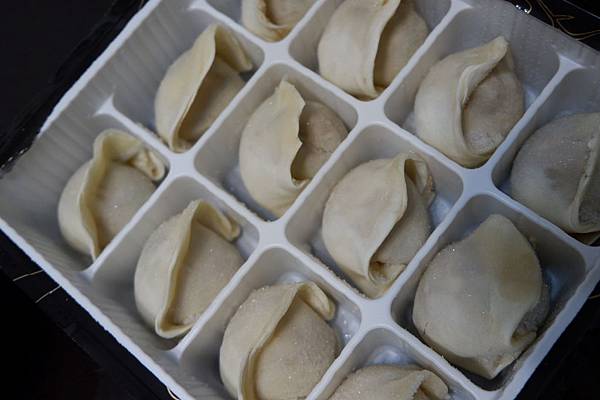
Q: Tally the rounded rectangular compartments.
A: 12